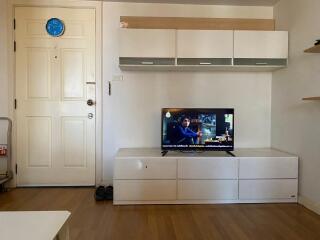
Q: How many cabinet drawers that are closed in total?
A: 6